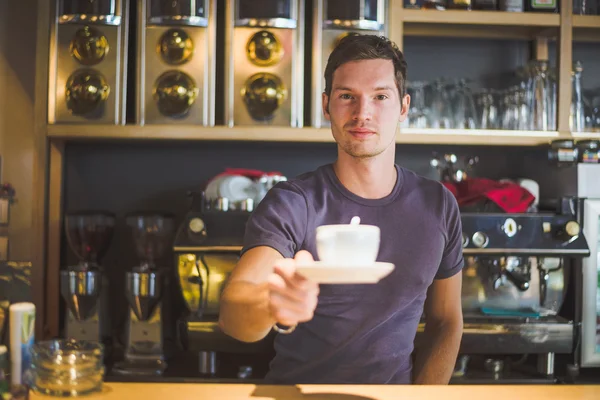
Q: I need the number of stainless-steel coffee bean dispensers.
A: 4